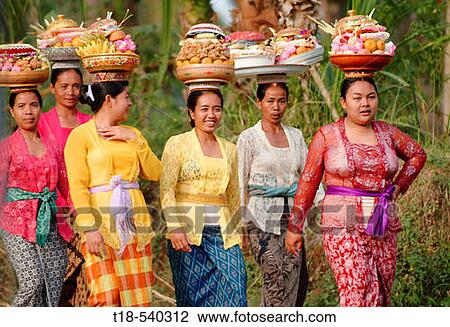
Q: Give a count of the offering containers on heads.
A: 6